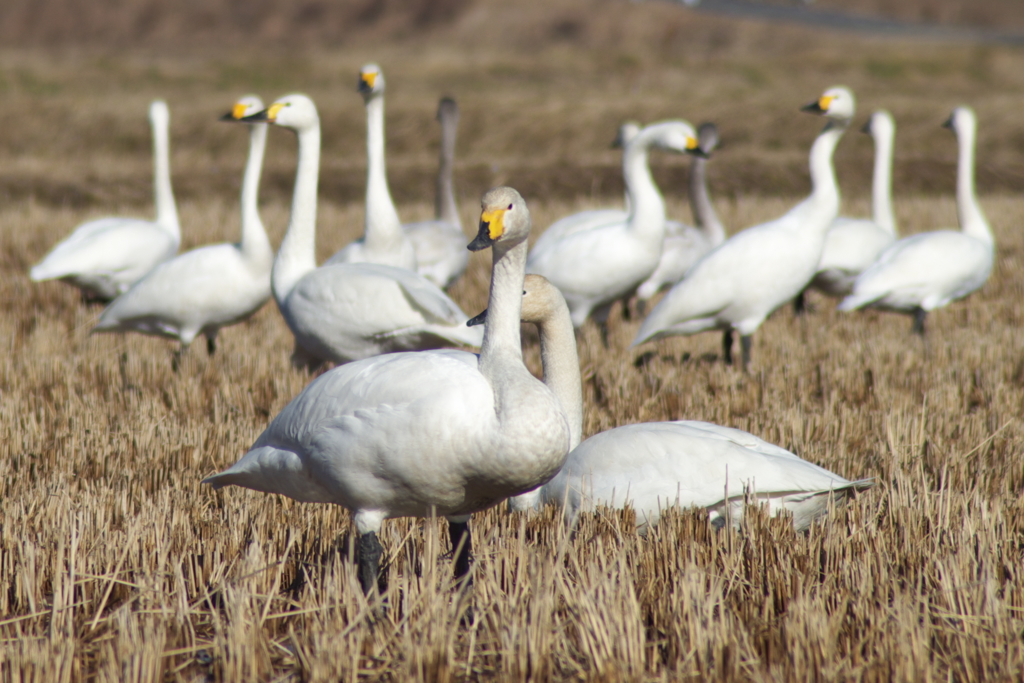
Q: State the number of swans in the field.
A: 13